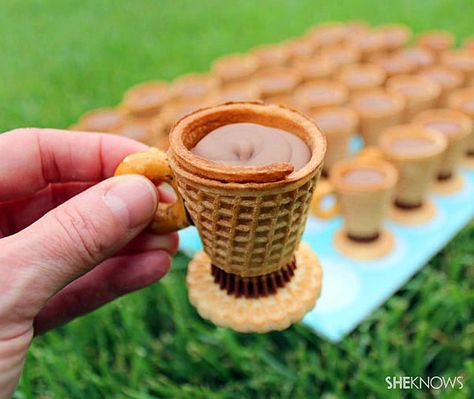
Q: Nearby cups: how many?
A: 1